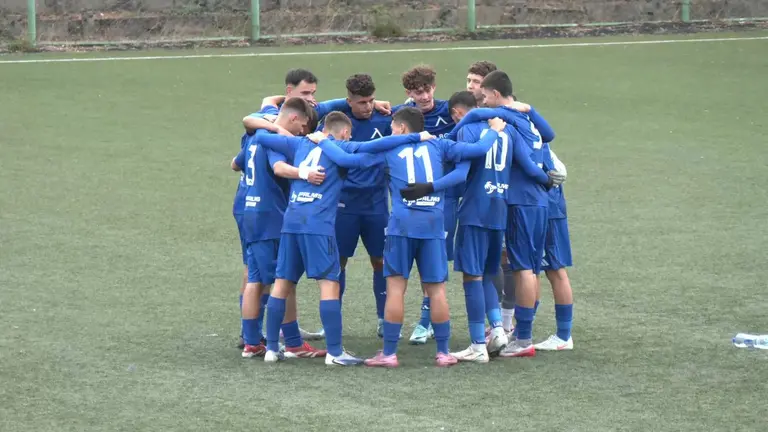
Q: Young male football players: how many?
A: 11